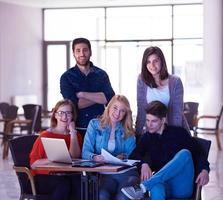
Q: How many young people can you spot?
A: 5